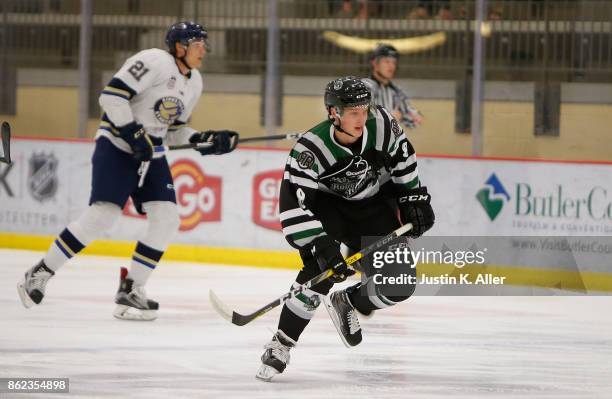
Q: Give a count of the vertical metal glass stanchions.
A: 3